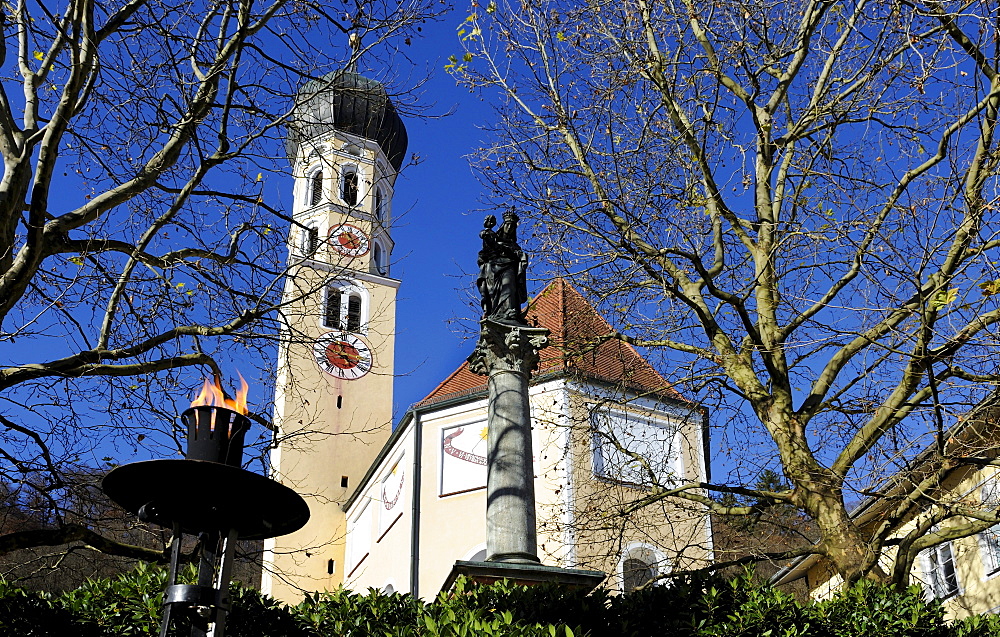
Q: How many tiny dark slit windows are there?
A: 3